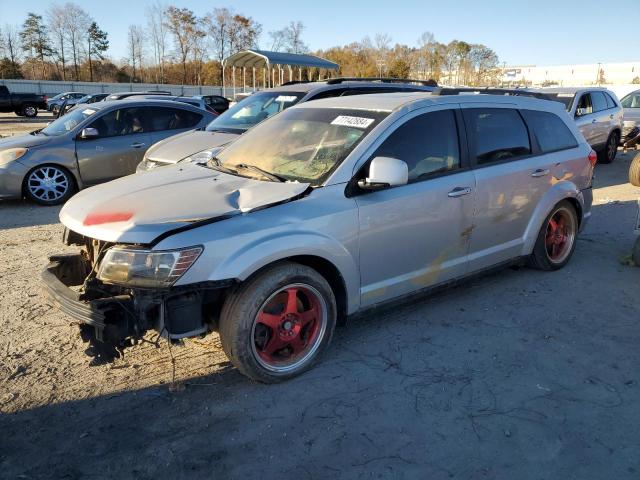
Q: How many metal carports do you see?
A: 1